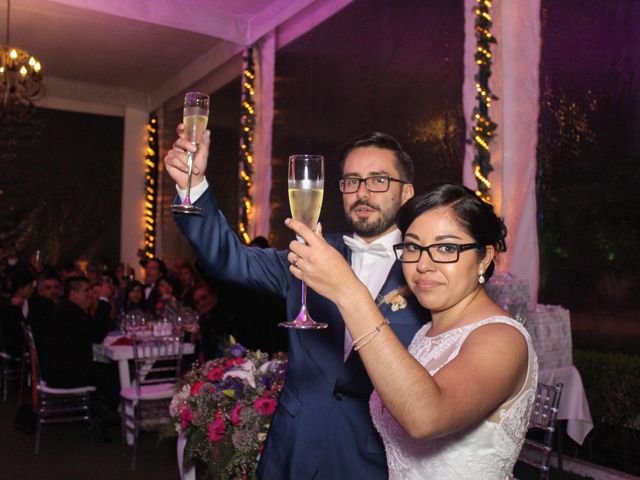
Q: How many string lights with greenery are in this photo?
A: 3